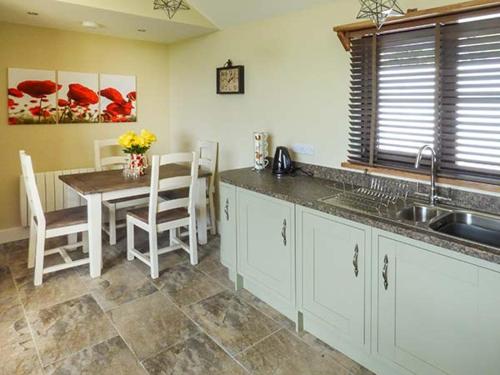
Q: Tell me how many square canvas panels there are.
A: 3